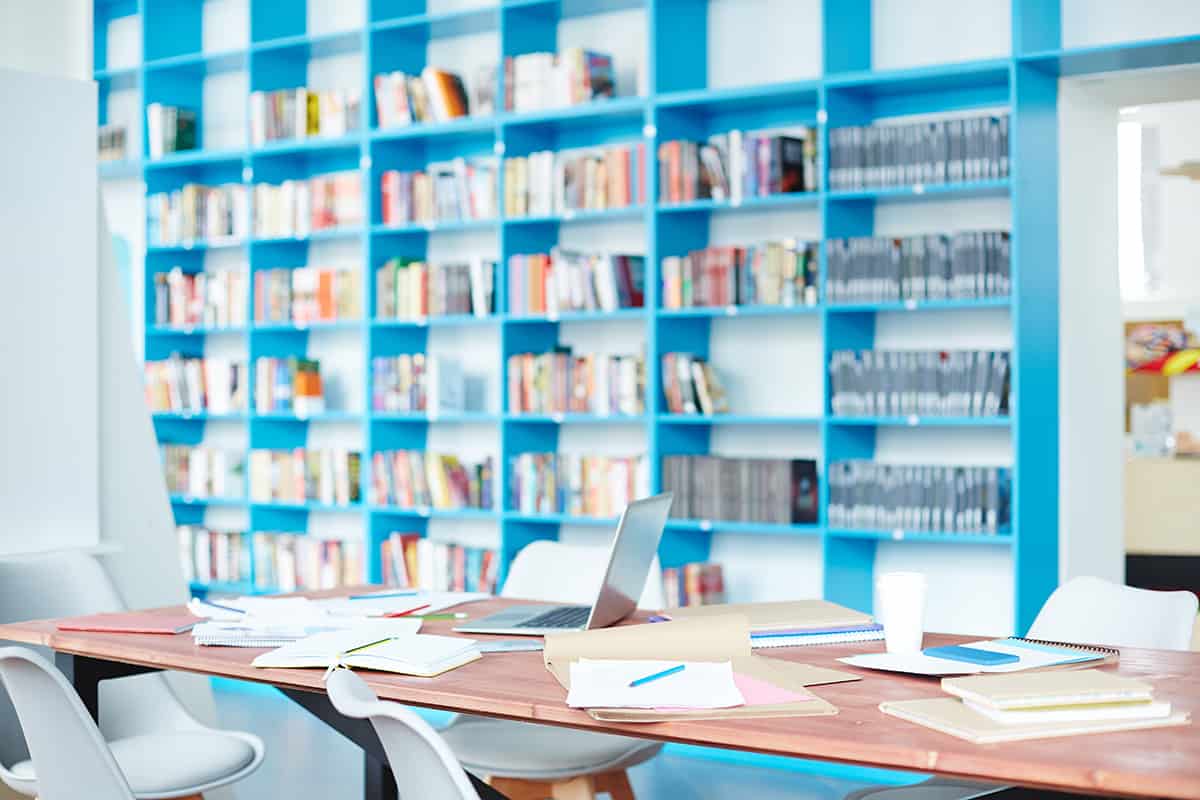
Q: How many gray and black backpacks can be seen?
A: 0